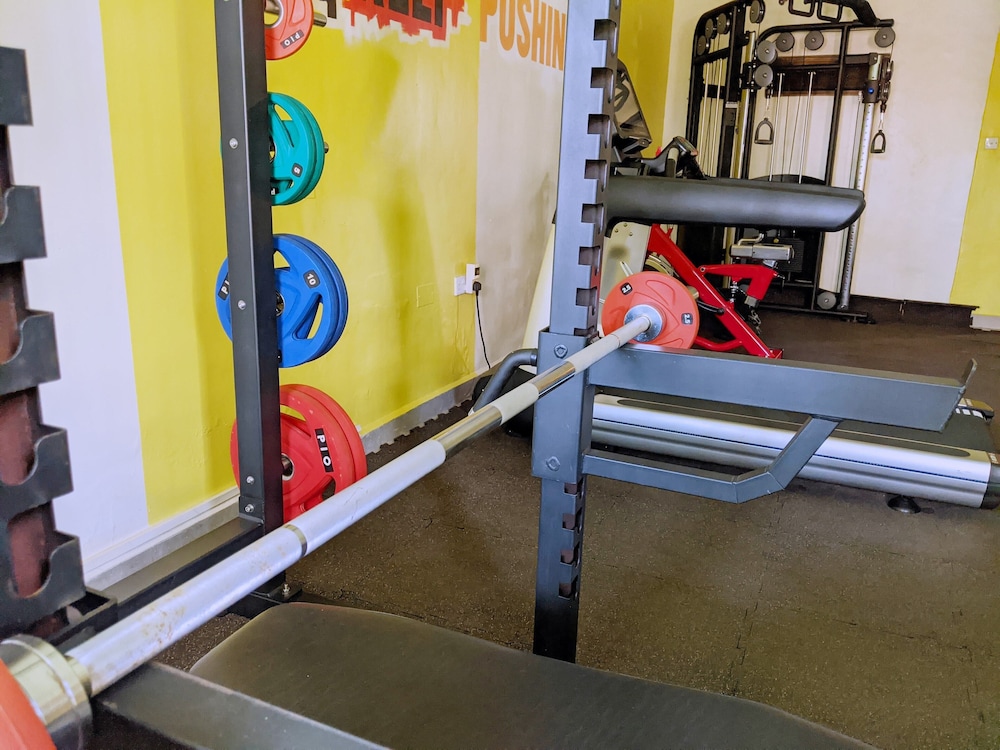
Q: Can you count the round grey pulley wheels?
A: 10